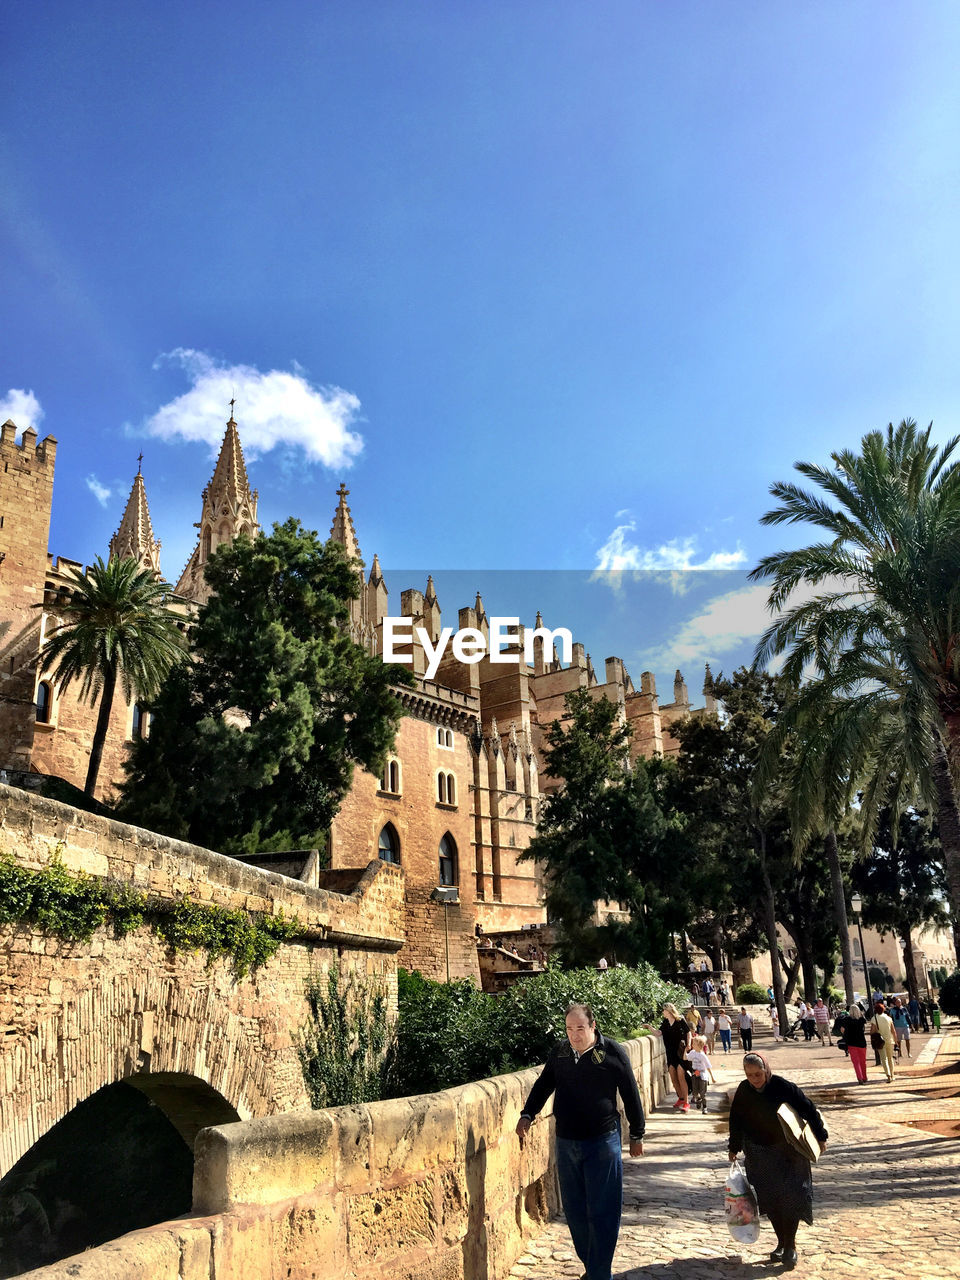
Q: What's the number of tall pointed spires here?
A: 3